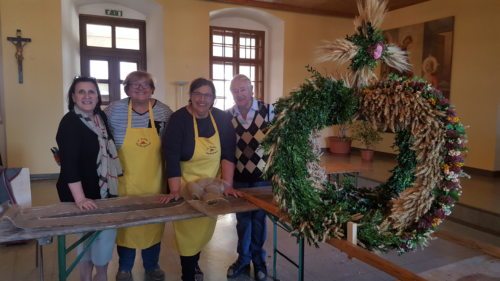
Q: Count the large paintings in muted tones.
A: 1